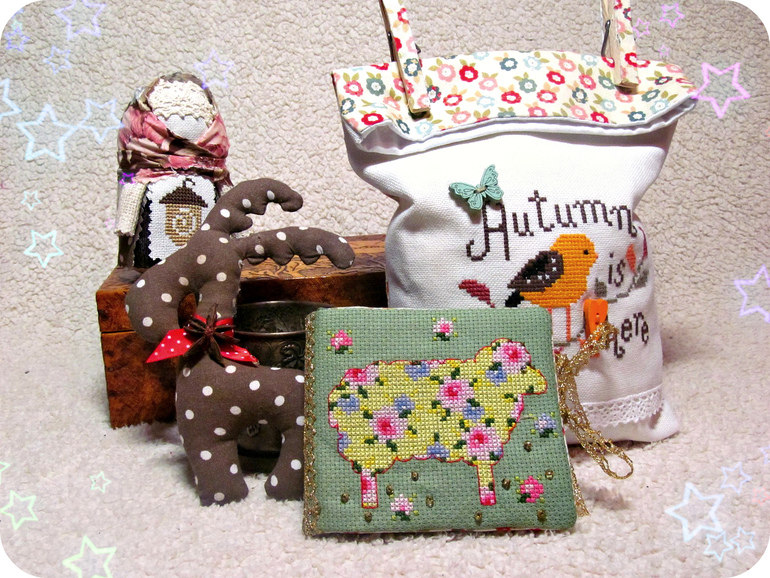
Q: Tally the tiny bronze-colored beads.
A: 10